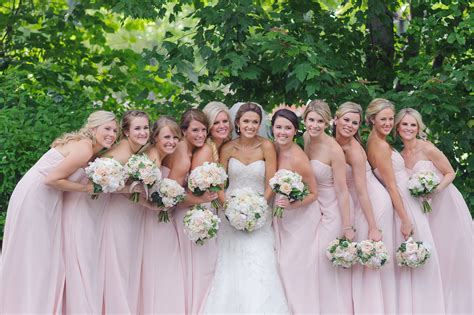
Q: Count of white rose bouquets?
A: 11